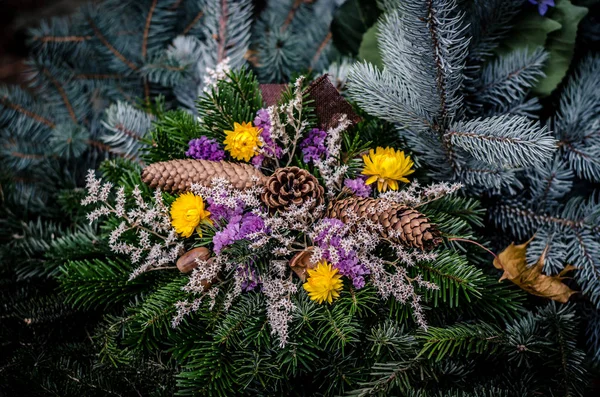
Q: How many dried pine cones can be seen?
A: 3